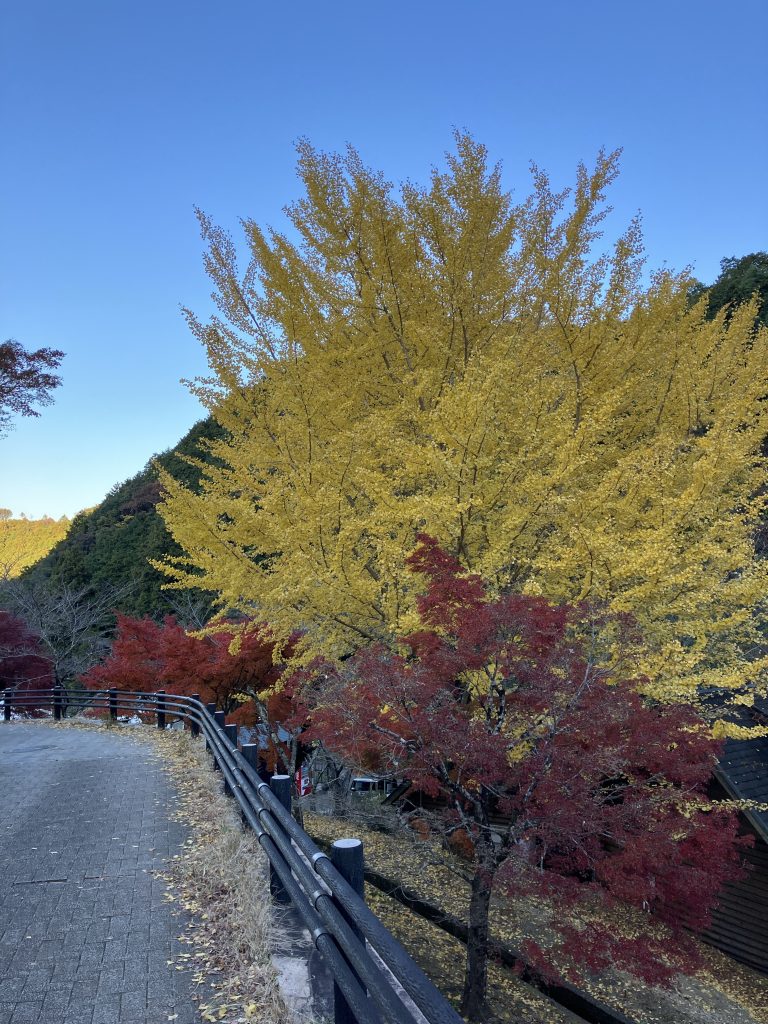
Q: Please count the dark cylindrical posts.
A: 11